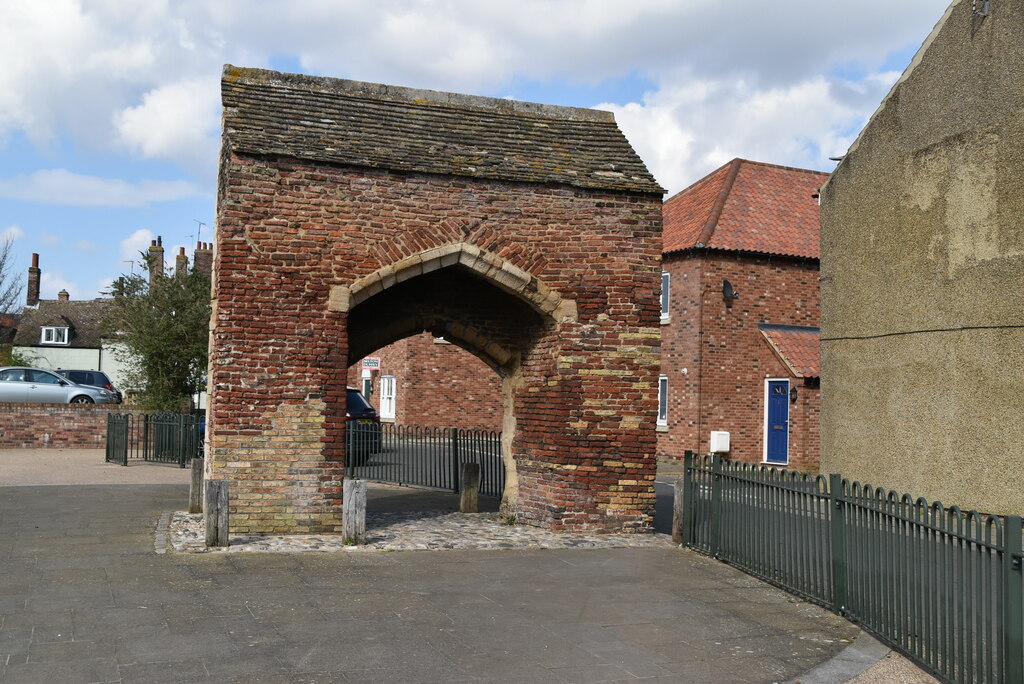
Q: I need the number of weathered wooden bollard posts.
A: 5